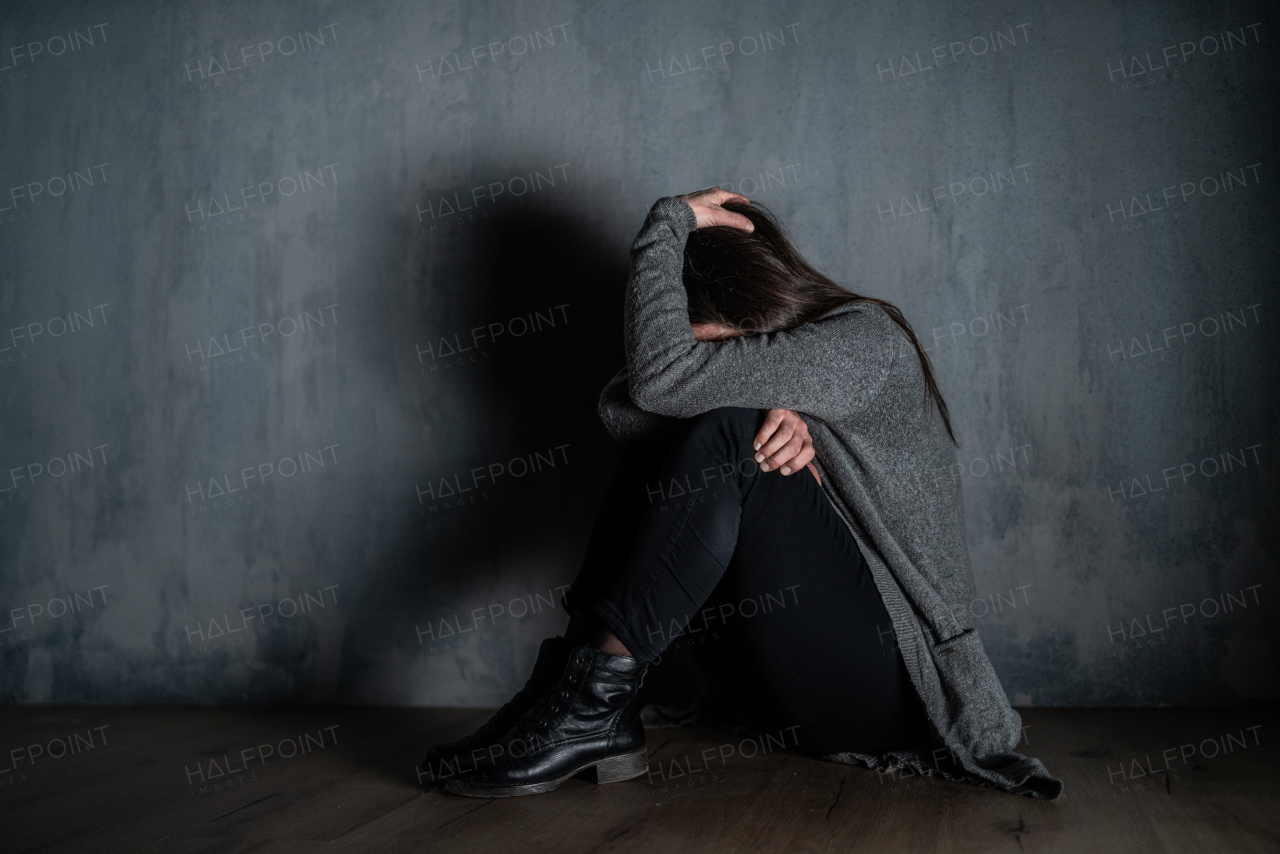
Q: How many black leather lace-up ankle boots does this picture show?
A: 2